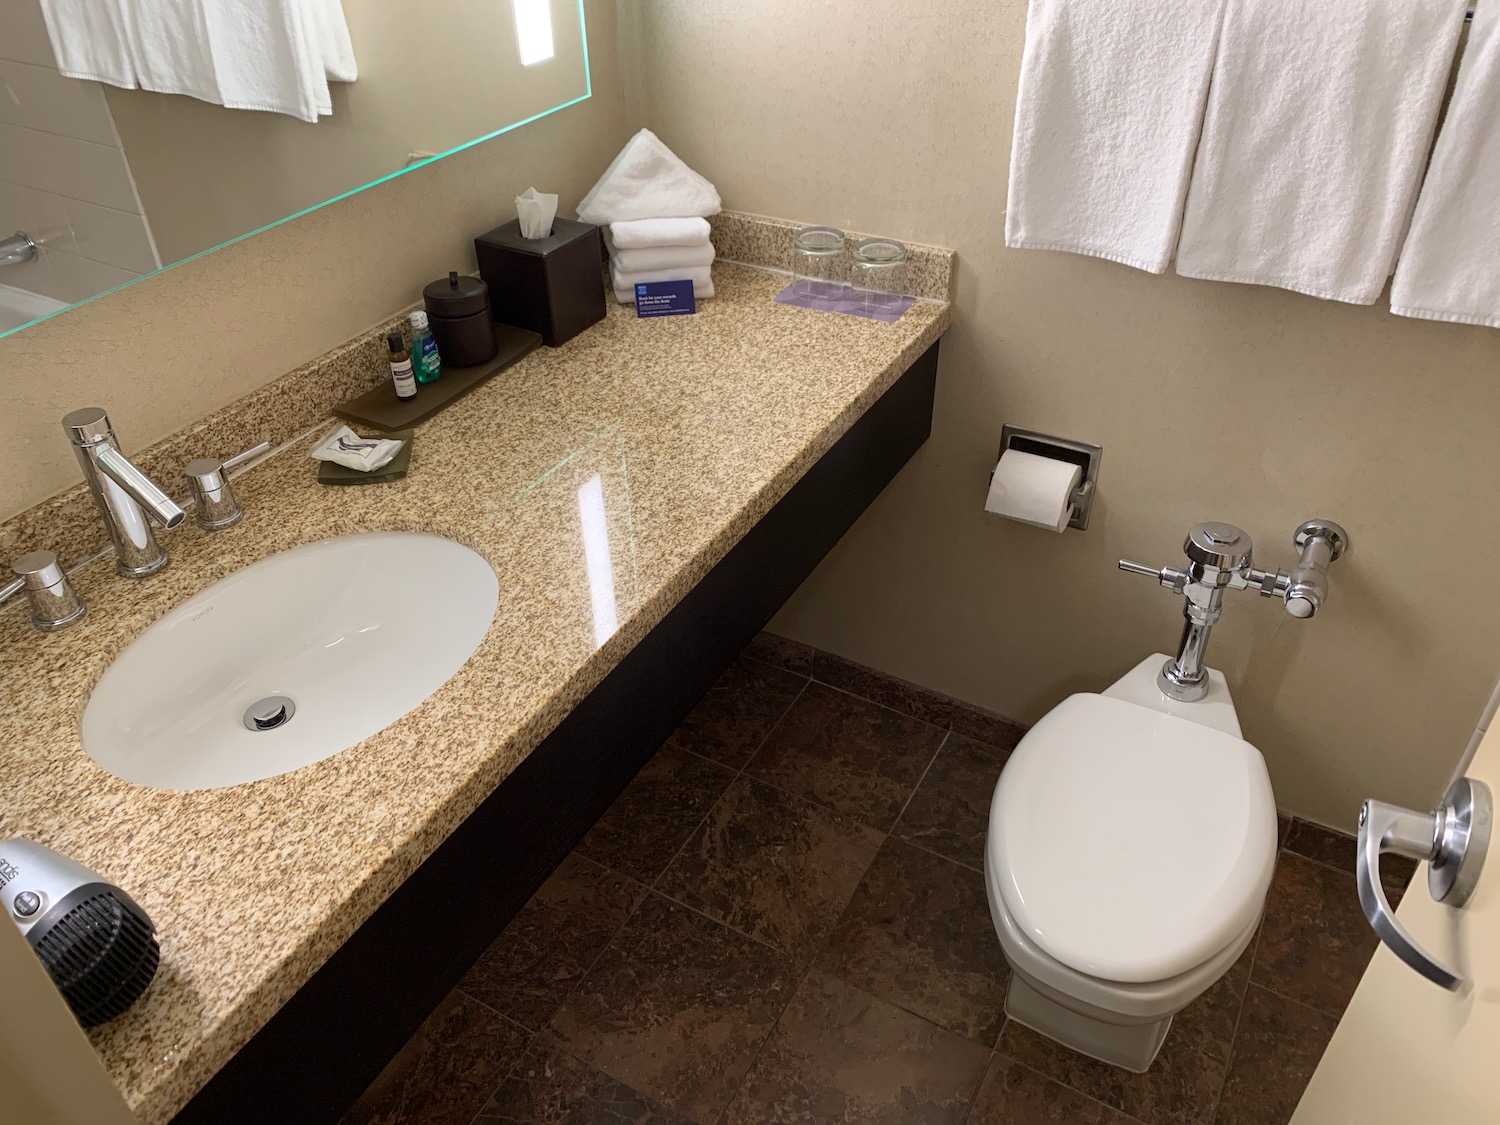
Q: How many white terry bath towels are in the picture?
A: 3